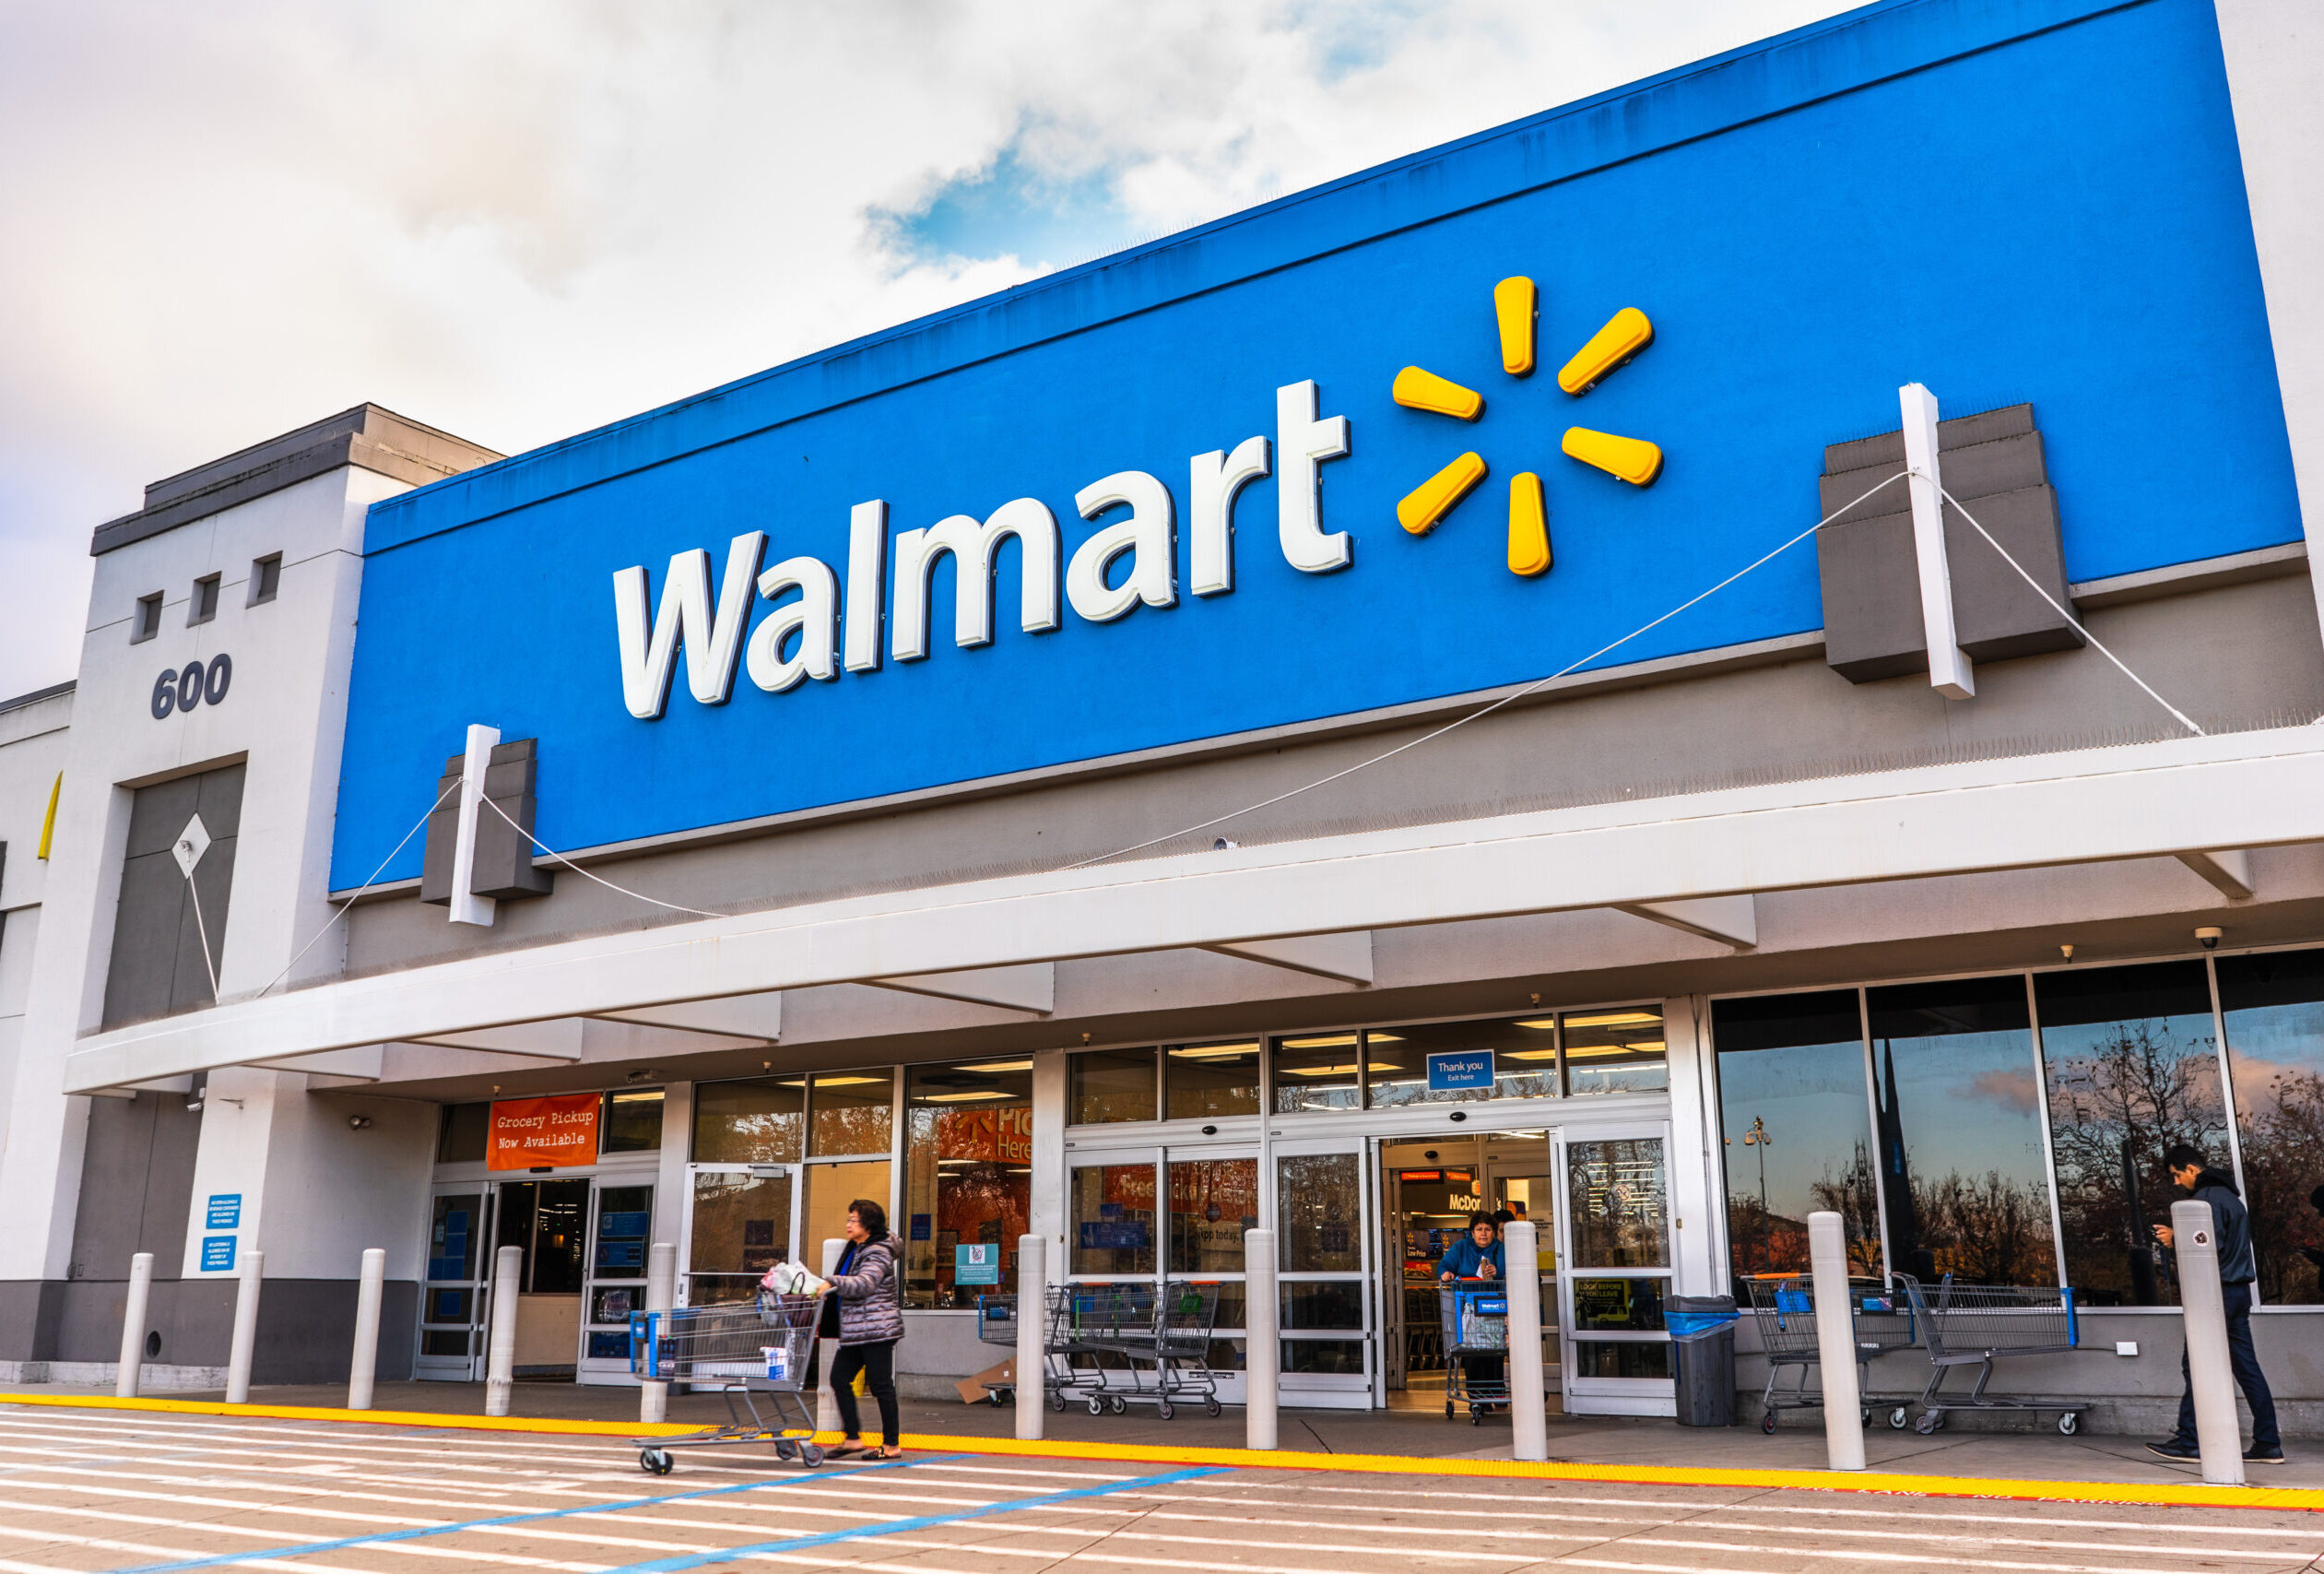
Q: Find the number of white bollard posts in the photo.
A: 11